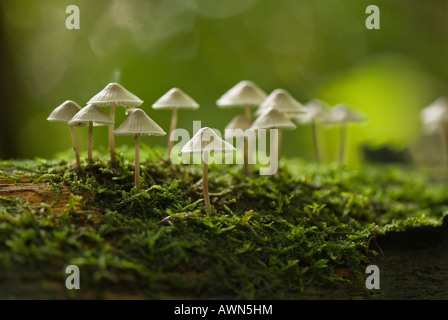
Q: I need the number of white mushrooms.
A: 13